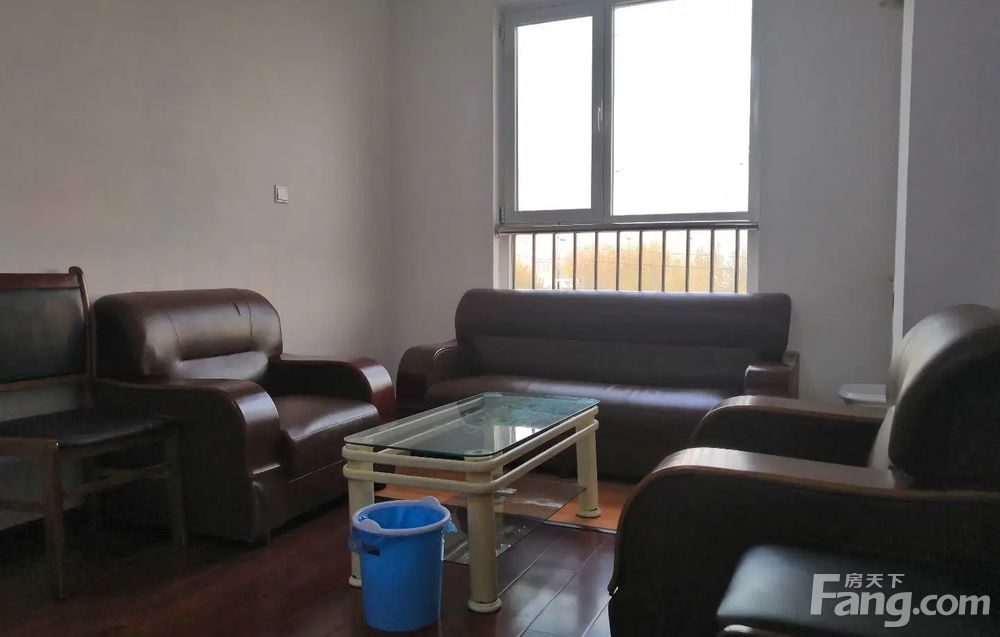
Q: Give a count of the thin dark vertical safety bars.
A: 11